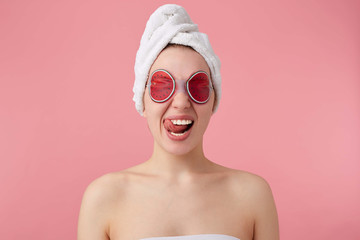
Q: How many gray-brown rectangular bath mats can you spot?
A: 0